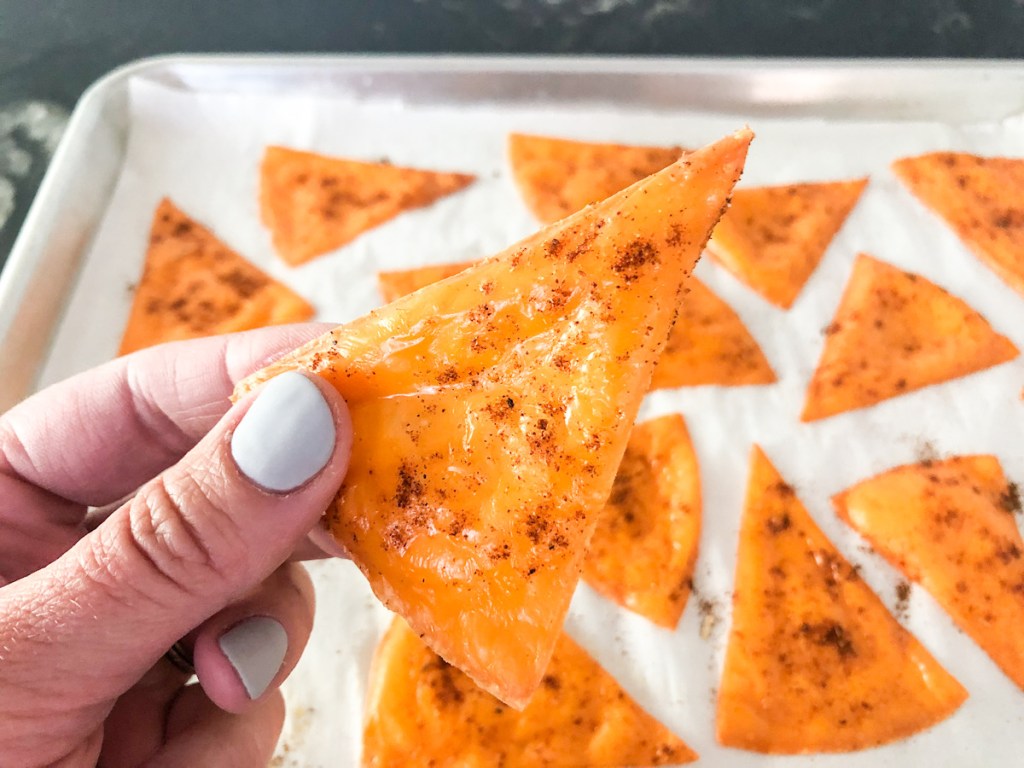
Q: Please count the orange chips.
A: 13